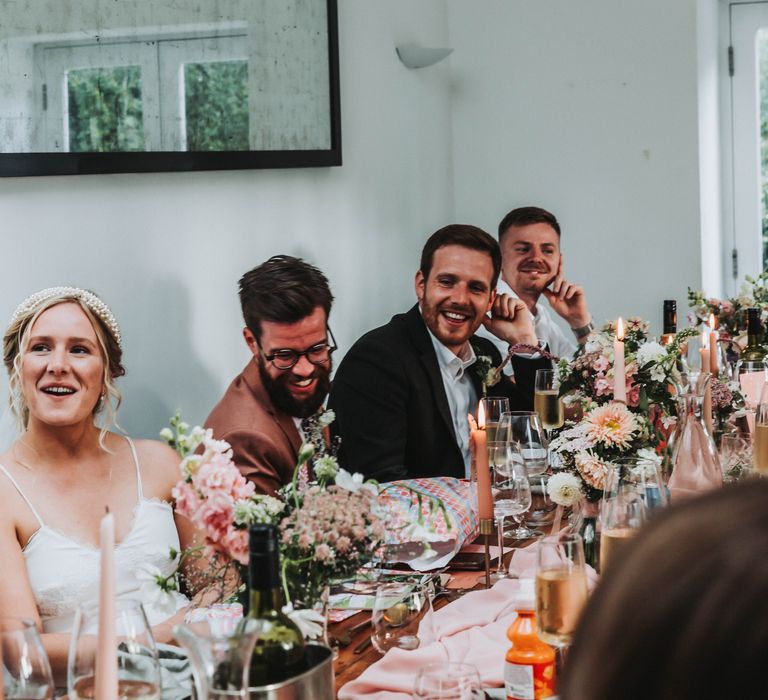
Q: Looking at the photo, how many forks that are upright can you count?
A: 0